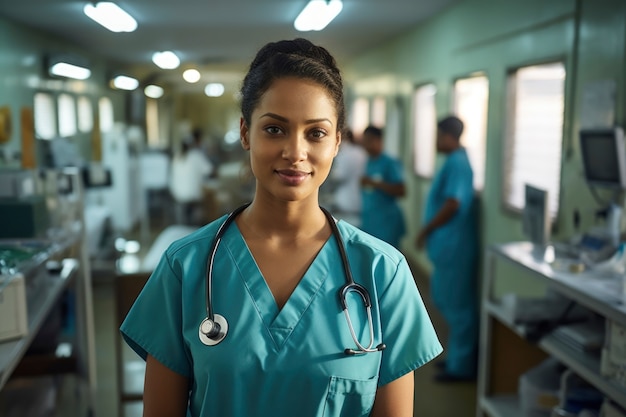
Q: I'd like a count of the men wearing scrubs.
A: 2